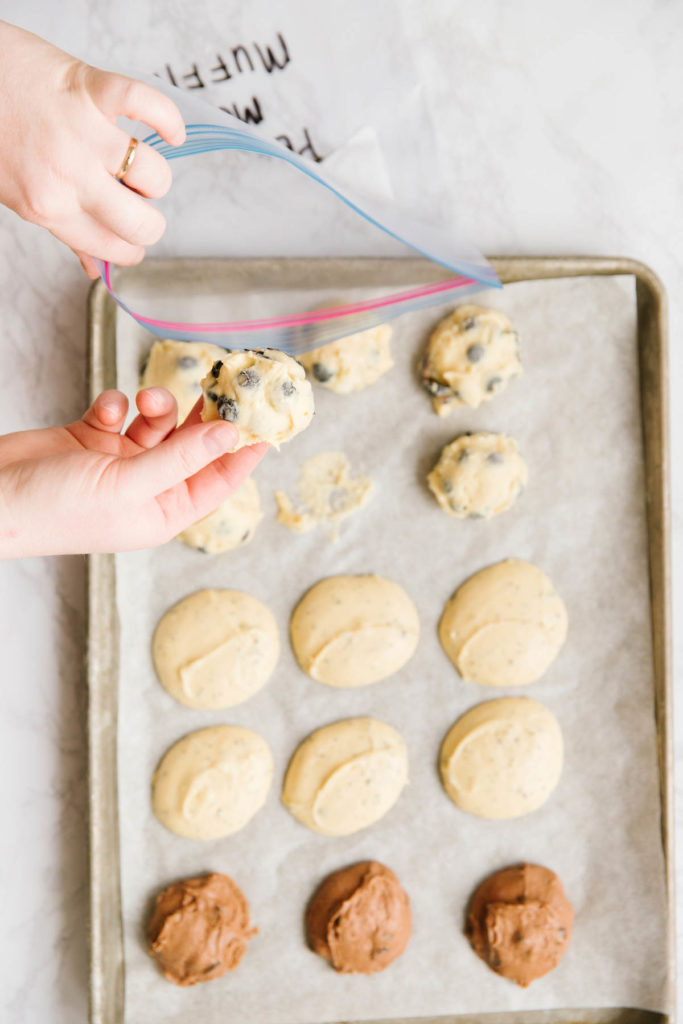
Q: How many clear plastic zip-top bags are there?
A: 1